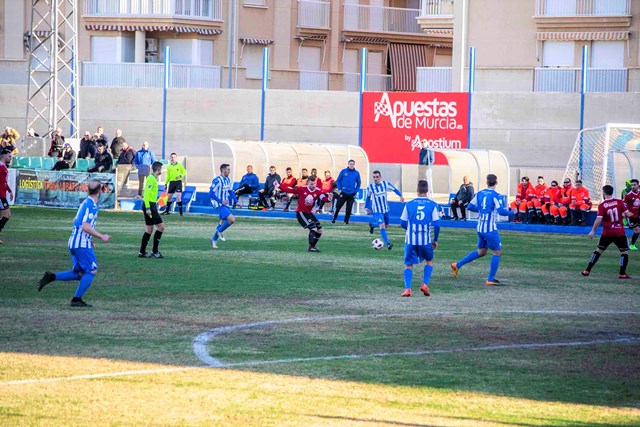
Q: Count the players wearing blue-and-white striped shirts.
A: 5